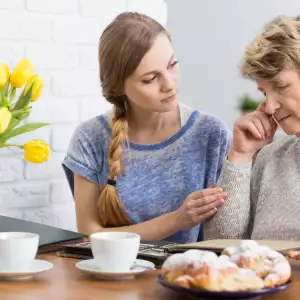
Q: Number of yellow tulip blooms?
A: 5